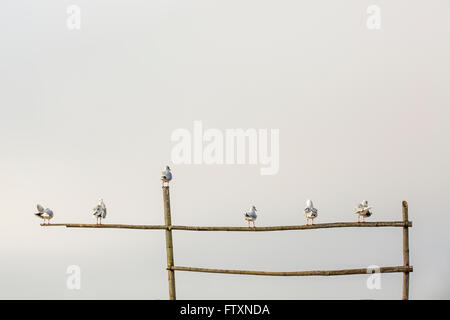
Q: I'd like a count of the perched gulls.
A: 6